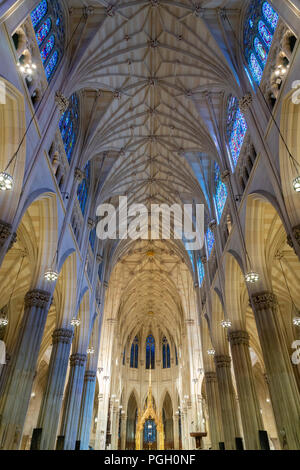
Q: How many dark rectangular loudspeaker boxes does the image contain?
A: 6